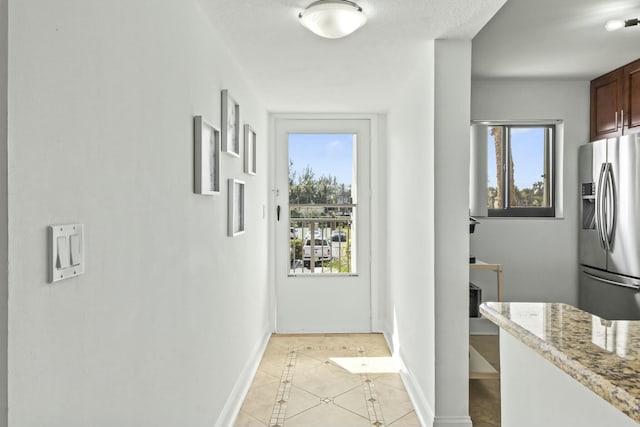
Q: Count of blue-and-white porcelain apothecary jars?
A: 0